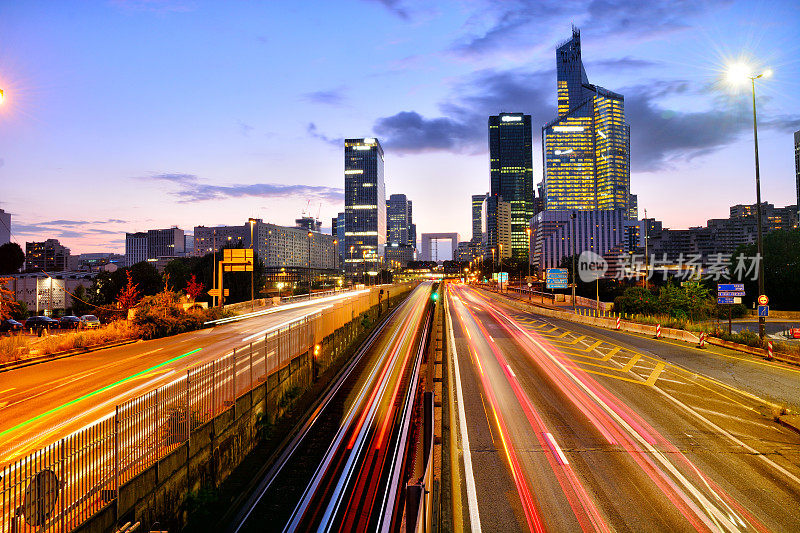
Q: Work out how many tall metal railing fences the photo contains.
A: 1